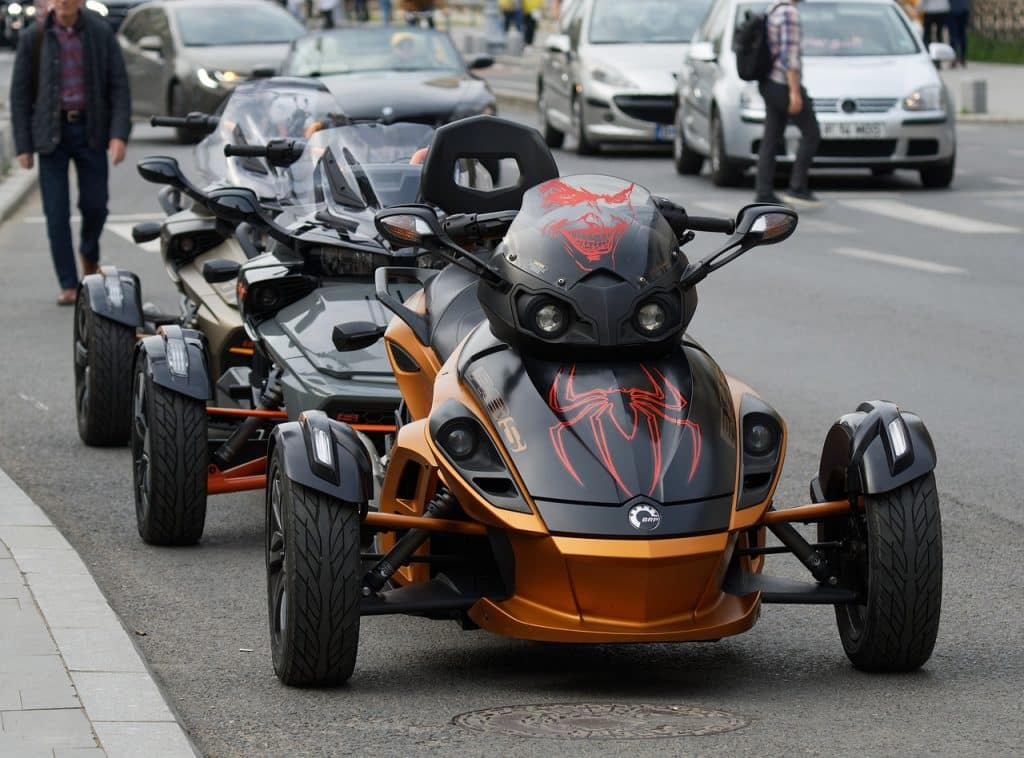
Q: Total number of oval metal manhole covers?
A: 1